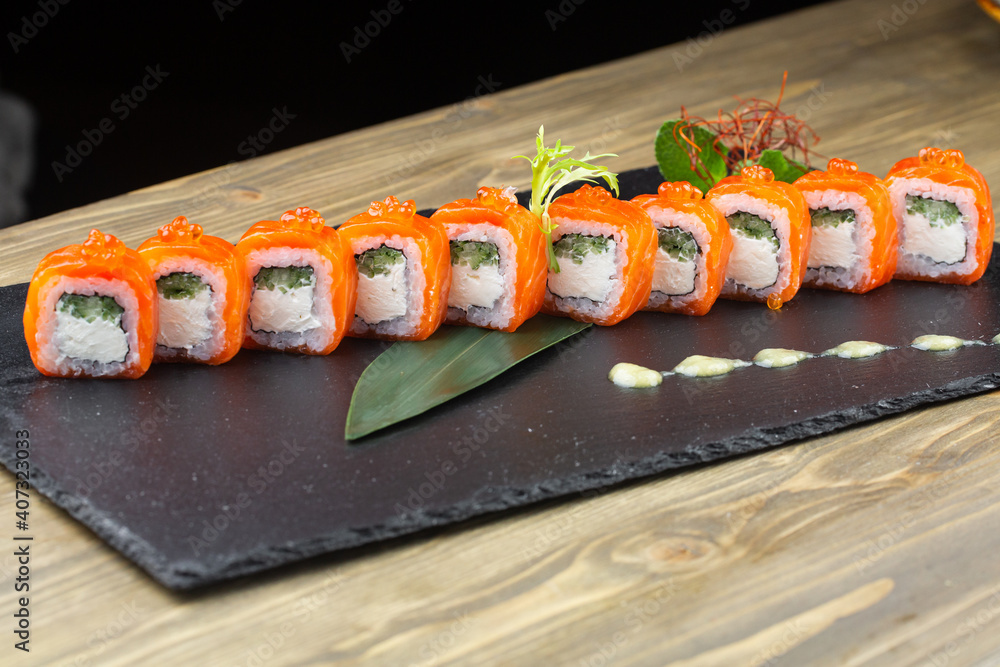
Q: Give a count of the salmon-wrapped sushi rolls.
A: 10